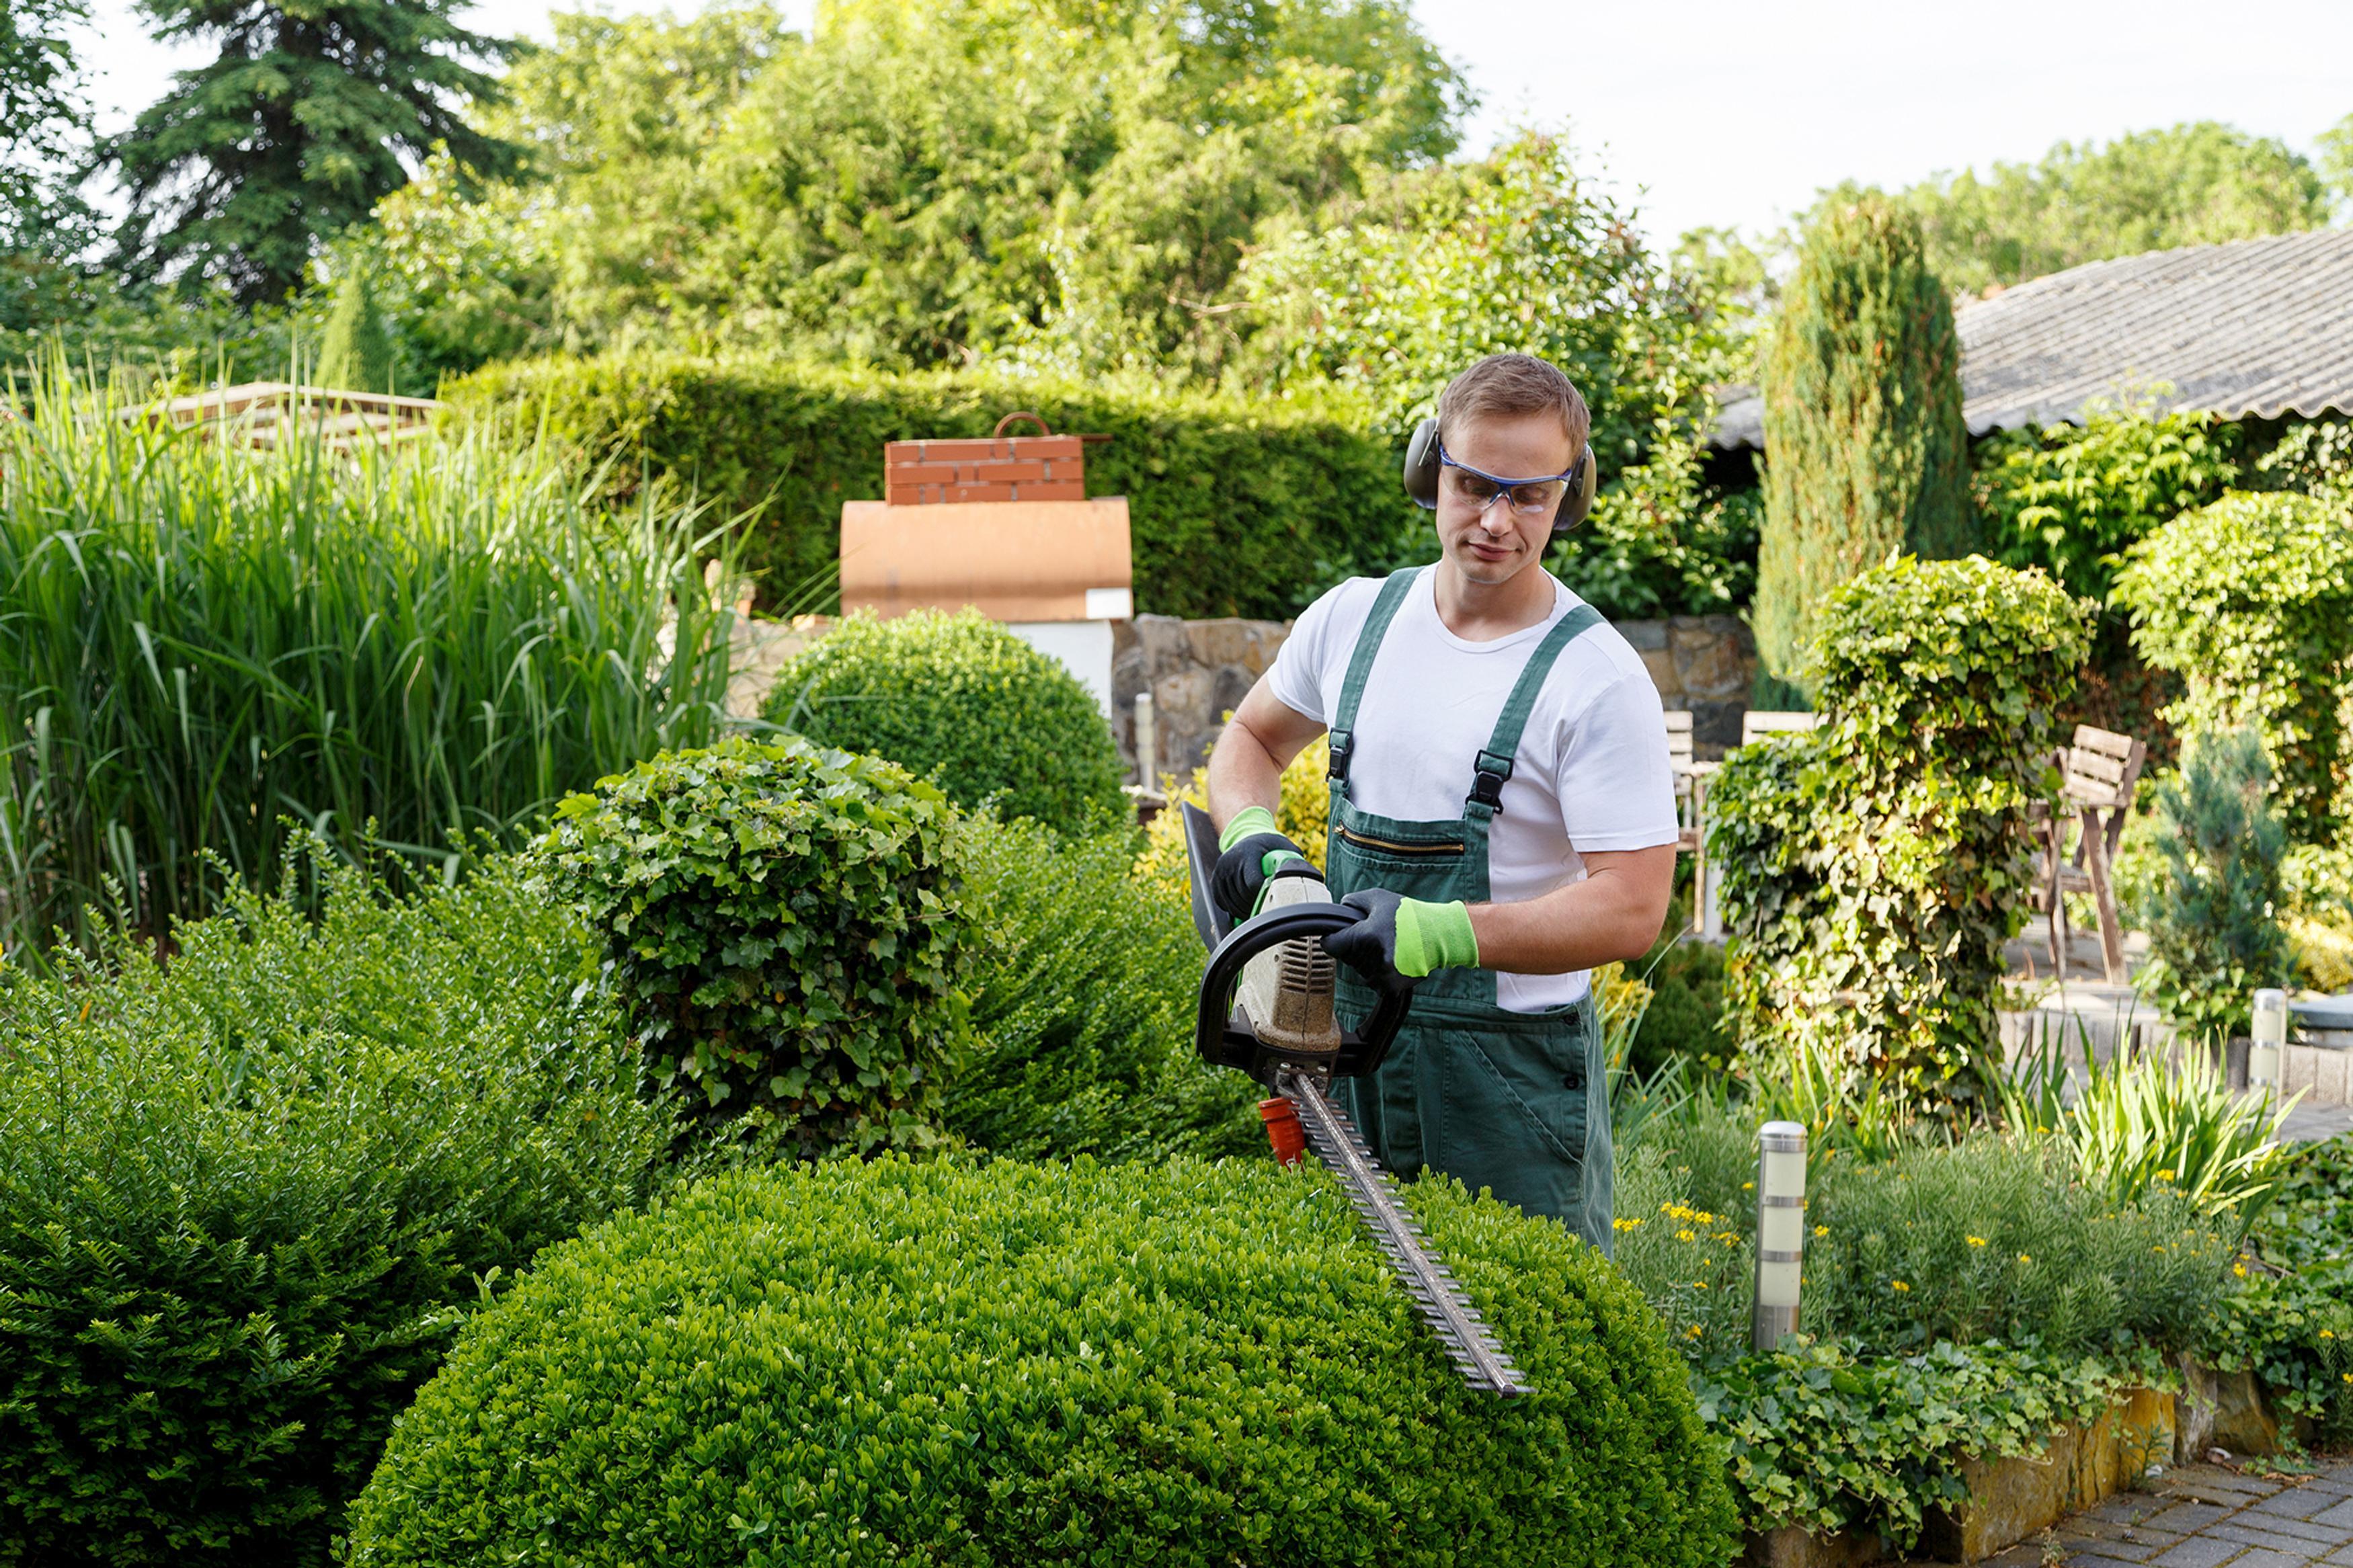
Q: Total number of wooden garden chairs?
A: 3